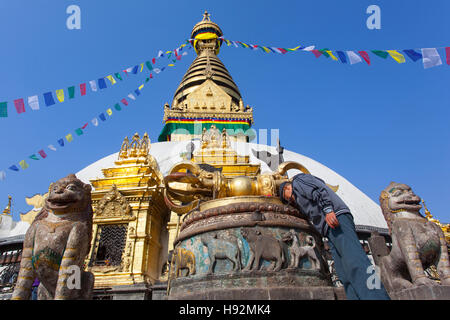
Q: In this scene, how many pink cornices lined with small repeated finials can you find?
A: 0